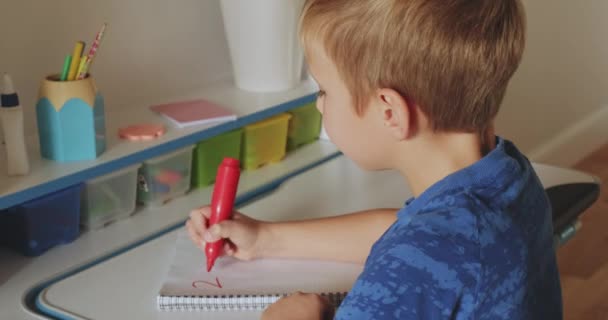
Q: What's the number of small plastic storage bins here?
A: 6